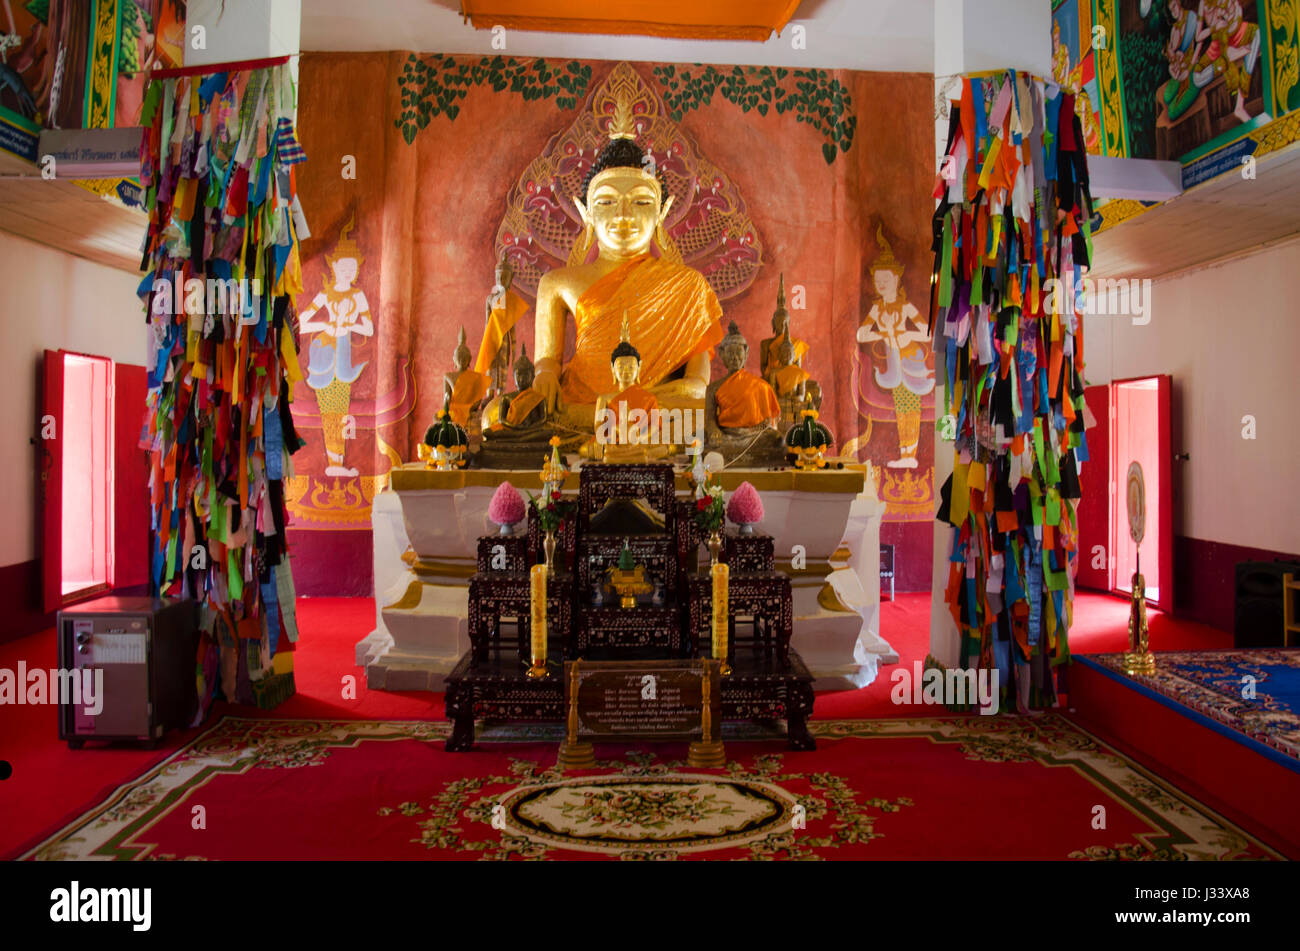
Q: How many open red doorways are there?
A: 2